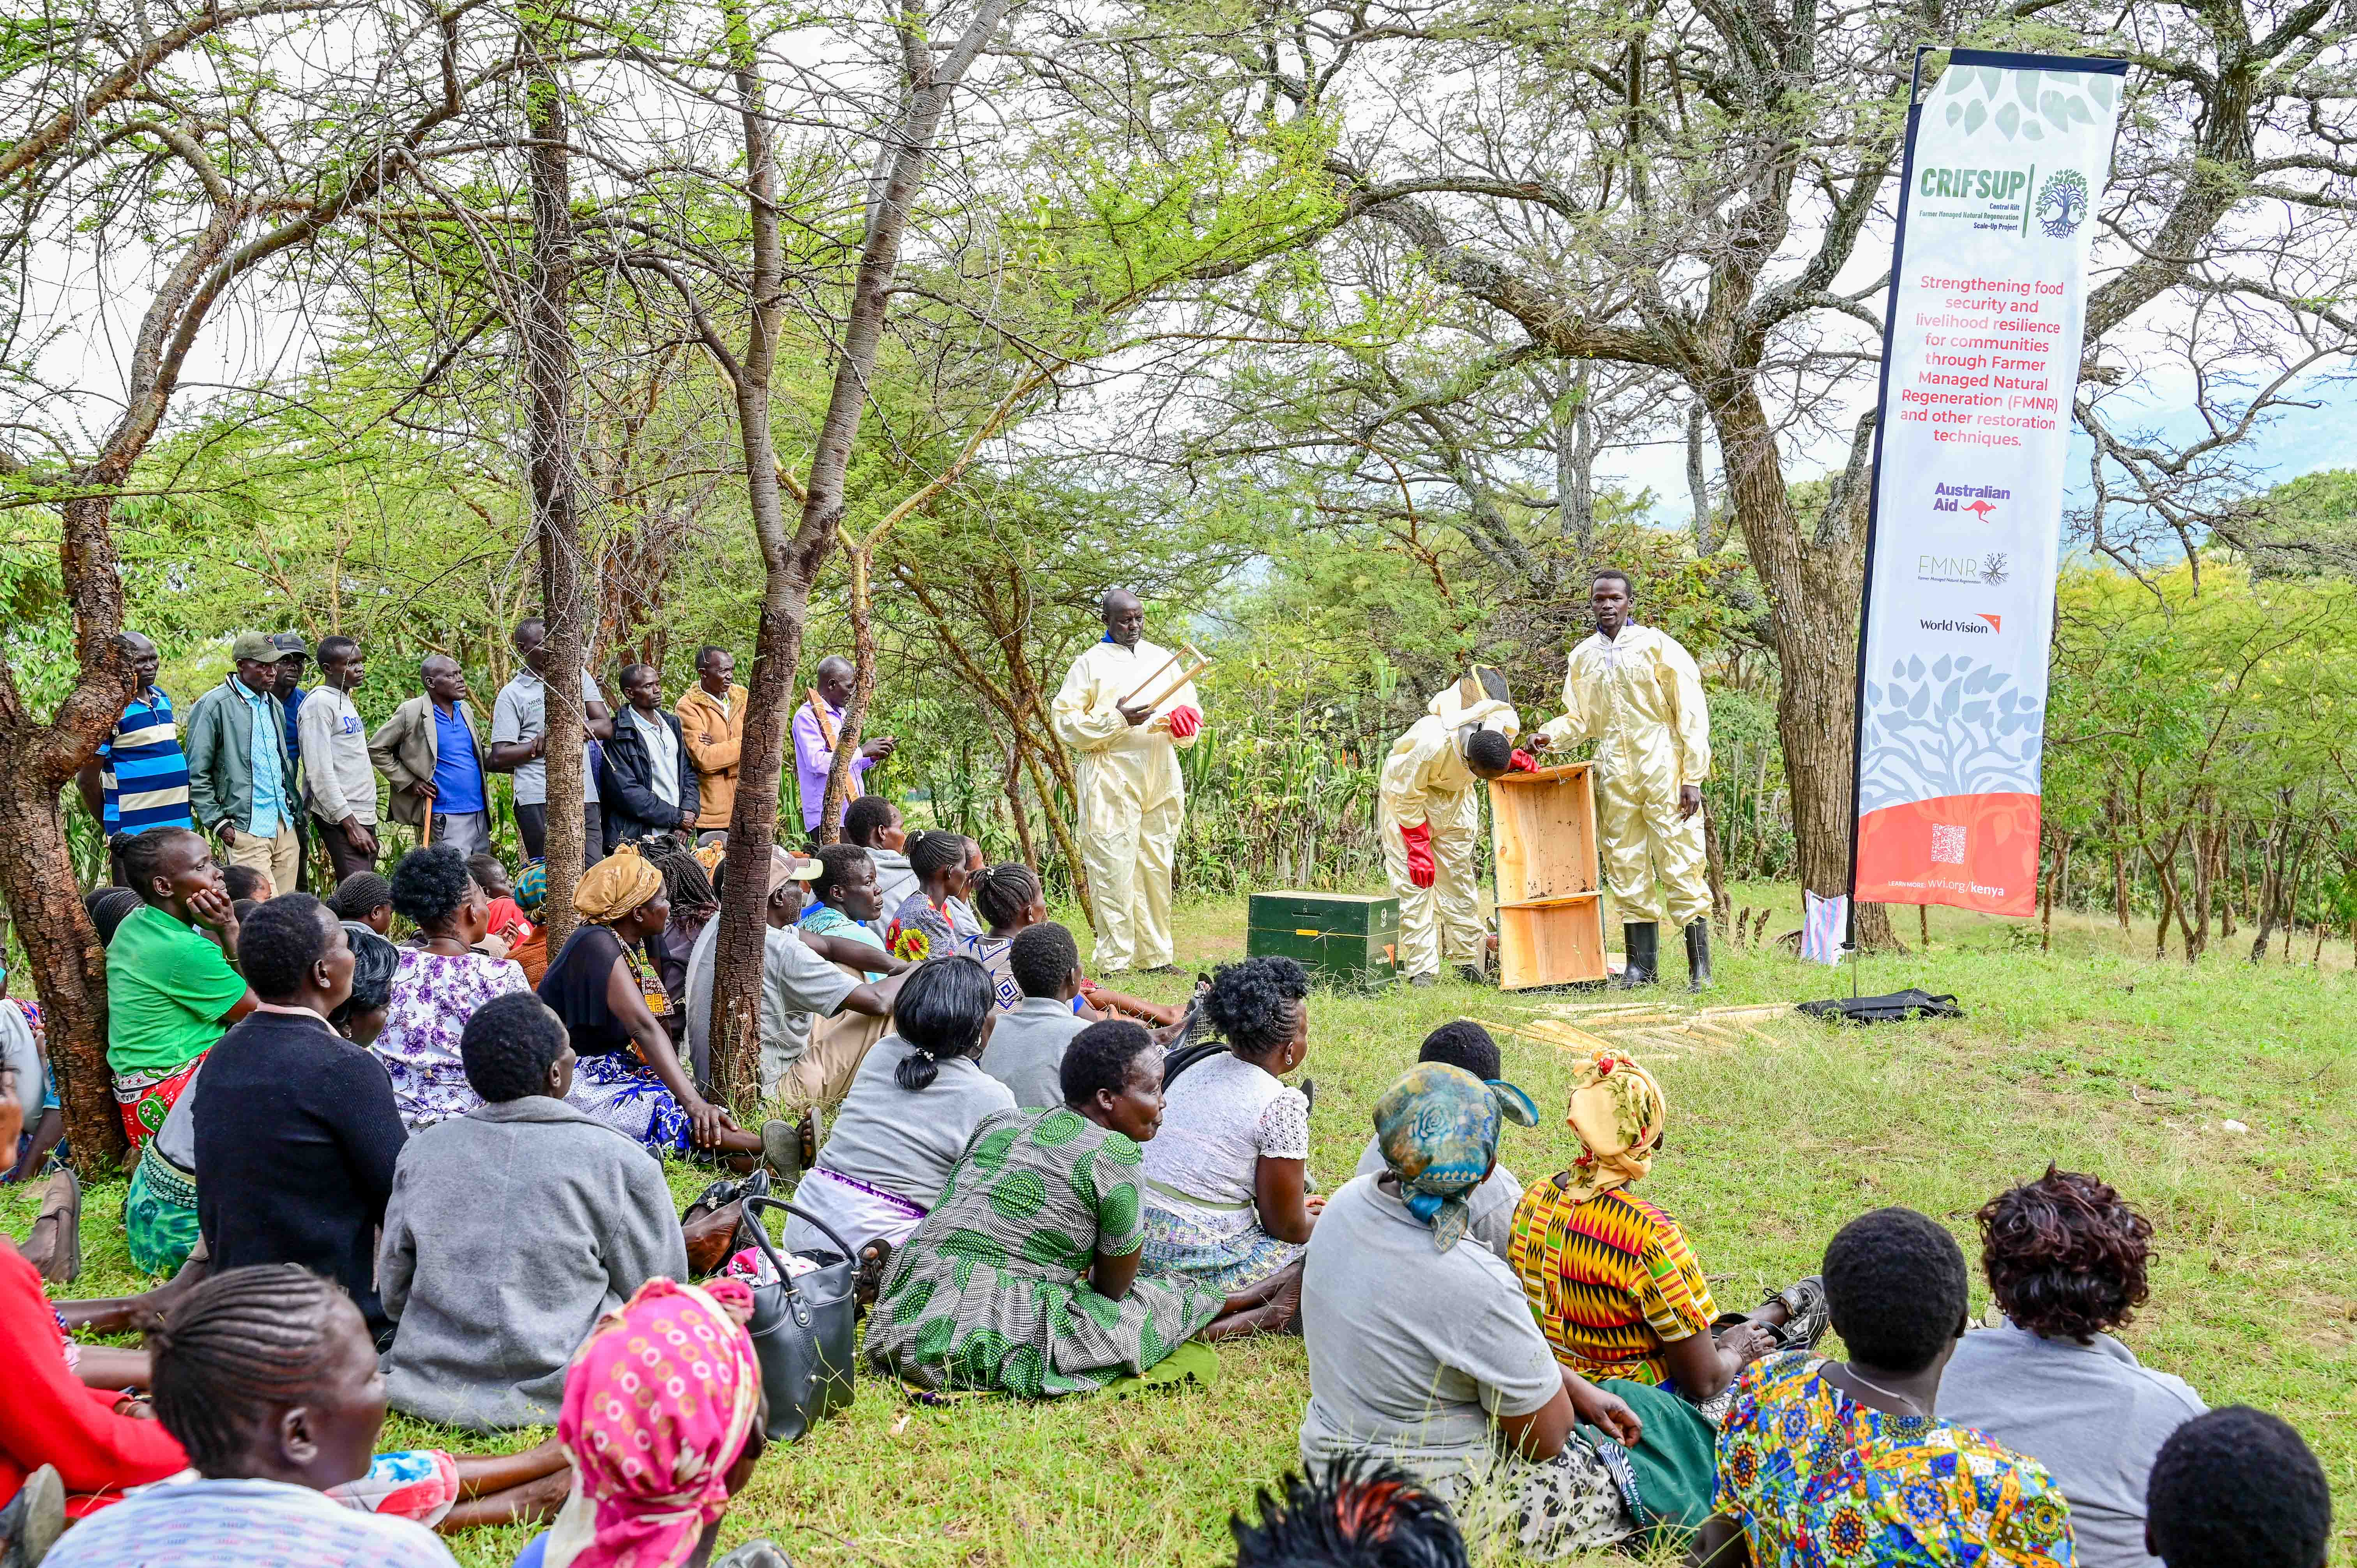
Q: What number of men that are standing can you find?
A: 12